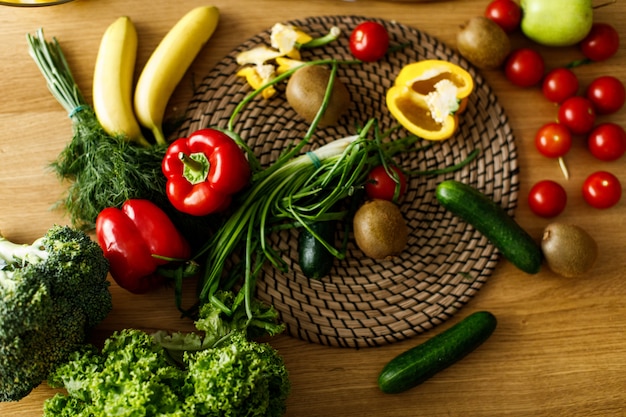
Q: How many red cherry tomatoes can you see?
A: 12